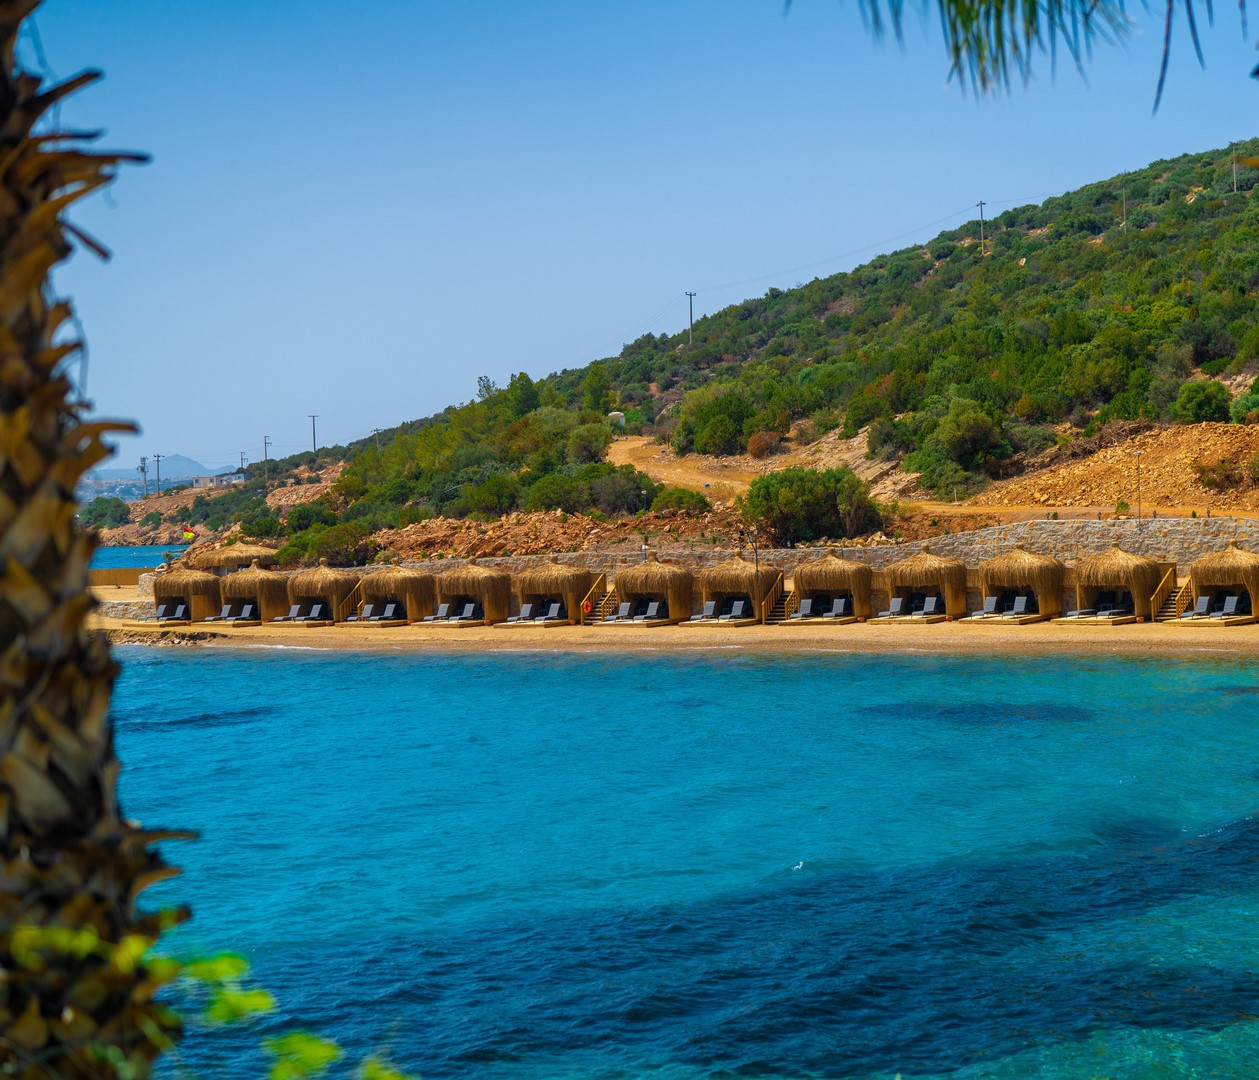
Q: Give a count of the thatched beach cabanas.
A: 13